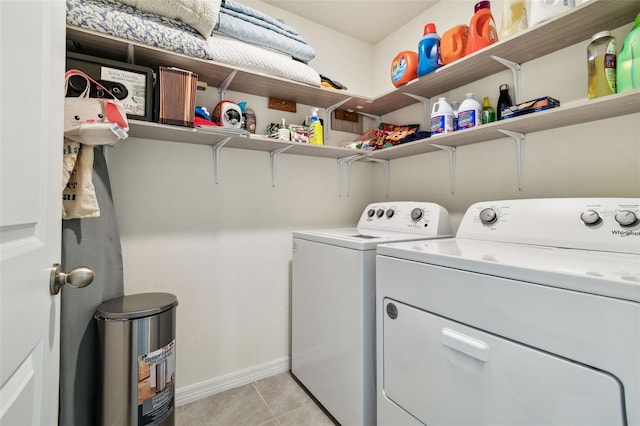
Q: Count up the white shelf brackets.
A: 13